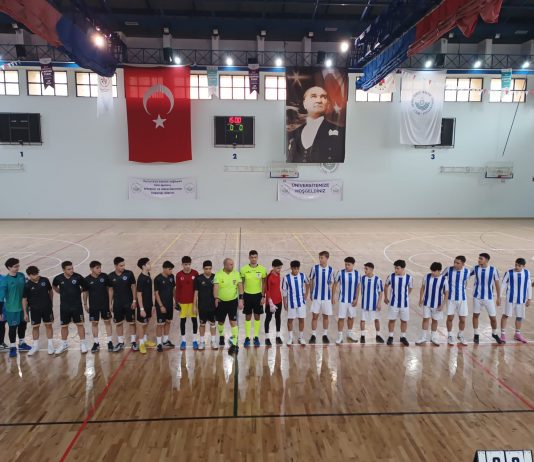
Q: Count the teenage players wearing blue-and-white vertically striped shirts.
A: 9